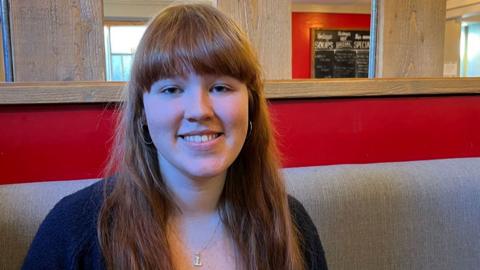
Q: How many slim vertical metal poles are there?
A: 2